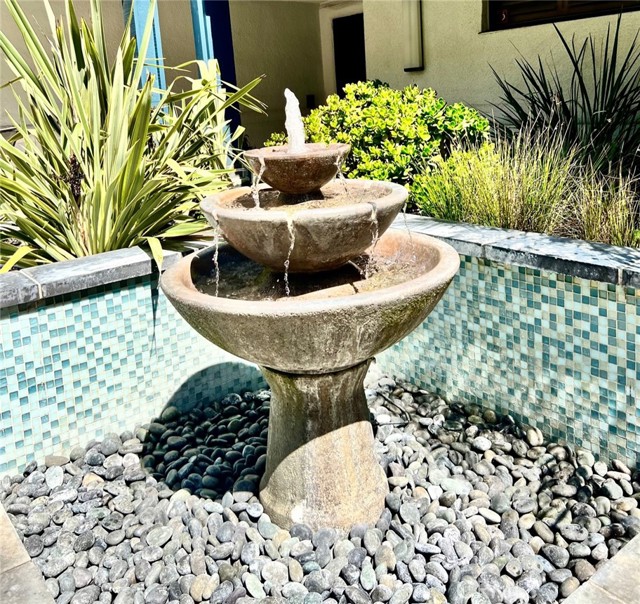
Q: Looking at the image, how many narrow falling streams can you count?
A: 6